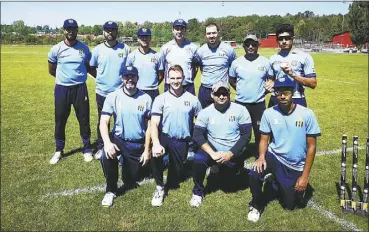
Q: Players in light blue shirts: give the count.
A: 11